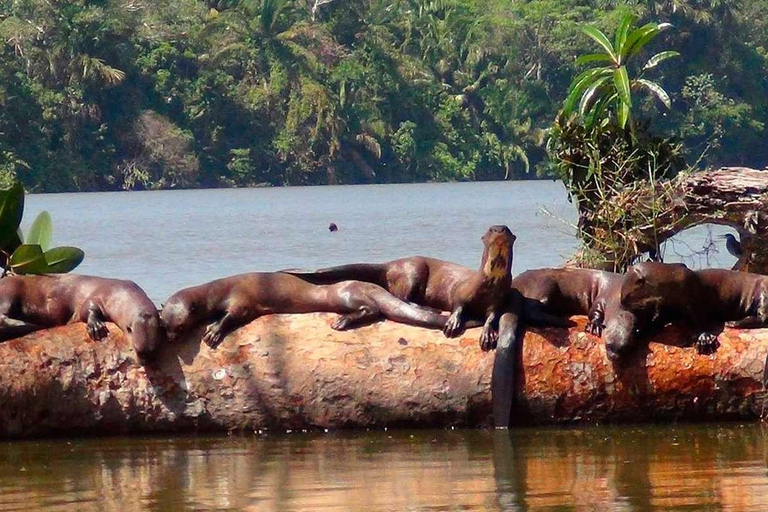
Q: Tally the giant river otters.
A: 5